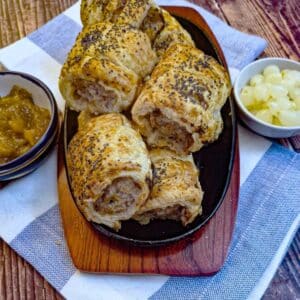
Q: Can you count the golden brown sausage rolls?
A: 6